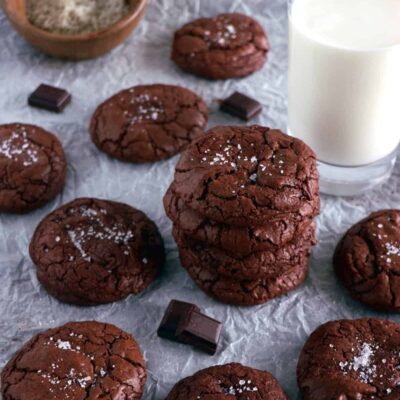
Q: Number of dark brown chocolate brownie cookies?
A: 12